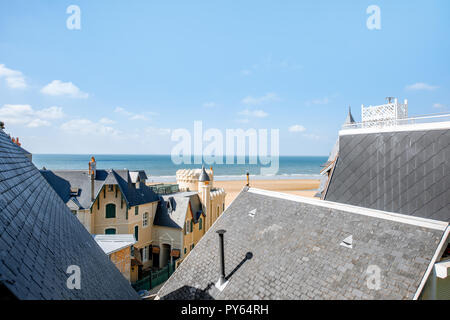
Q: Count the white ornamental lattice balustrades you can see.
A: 1